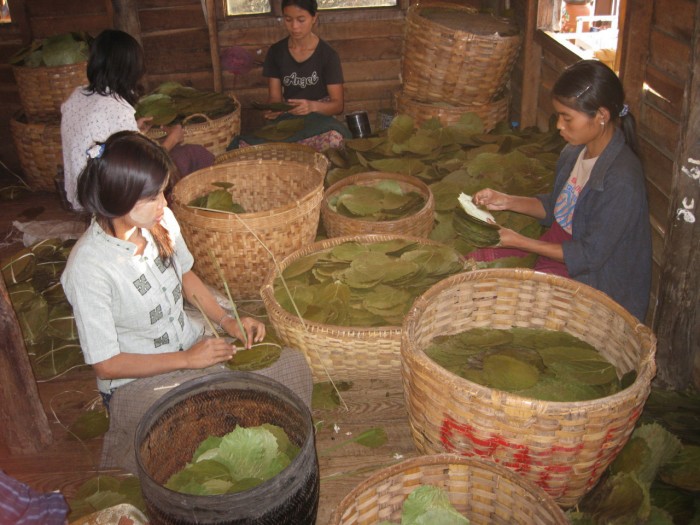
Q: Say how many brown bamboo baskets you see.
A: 11